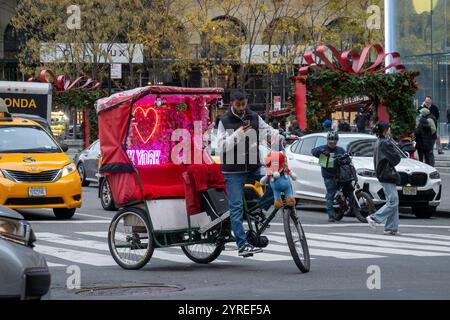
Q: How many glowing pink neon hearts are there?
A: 1